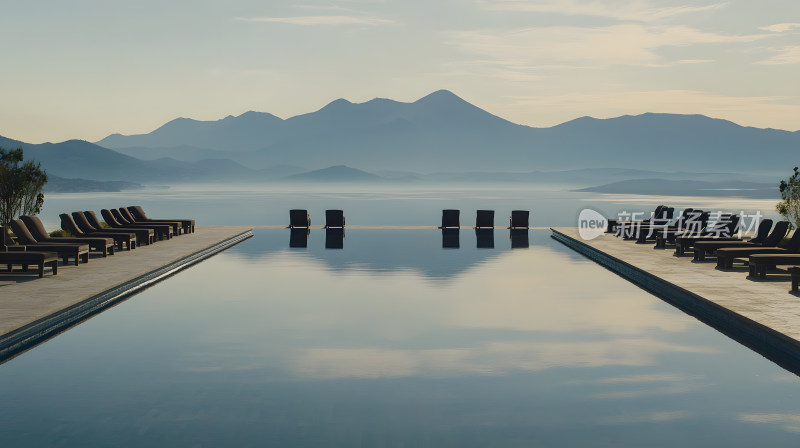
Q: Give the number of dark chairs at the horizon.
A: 5